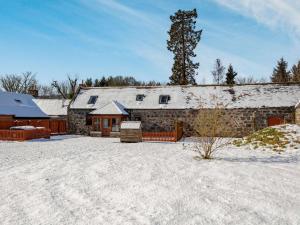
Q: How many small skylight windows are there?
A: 3